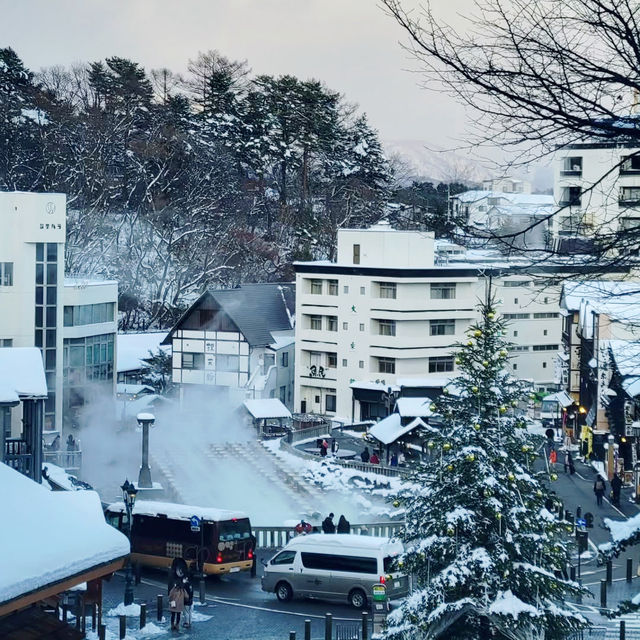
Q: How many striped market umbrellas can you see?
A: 0